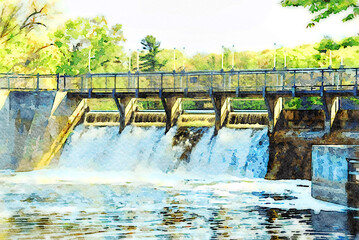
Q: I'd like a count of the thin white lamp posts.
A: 11